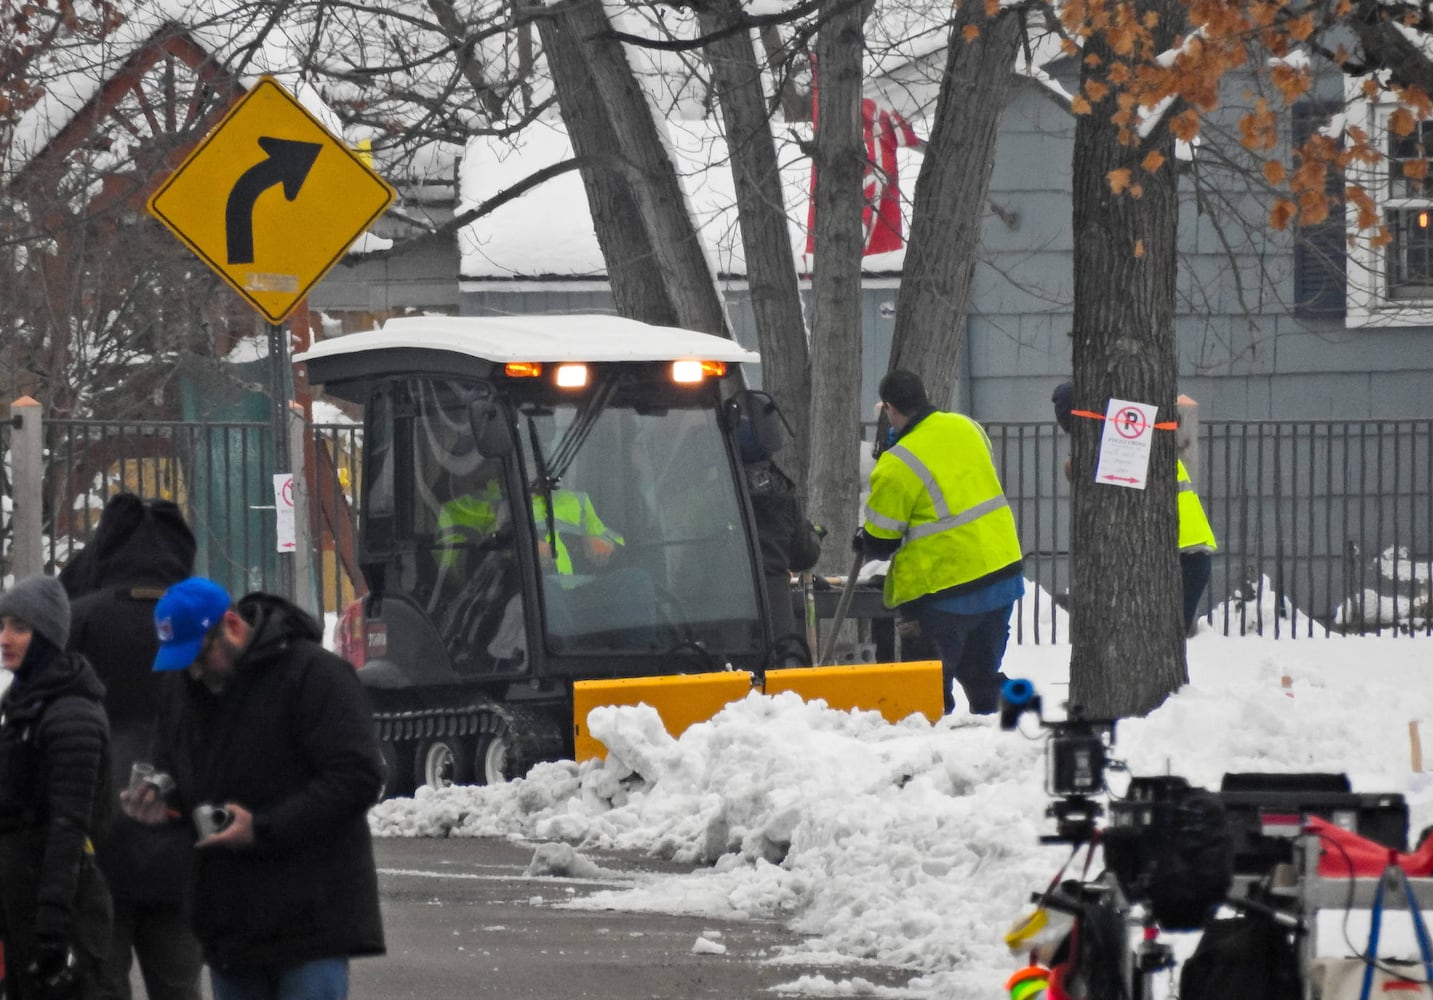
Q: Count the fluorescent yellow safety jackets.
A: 3